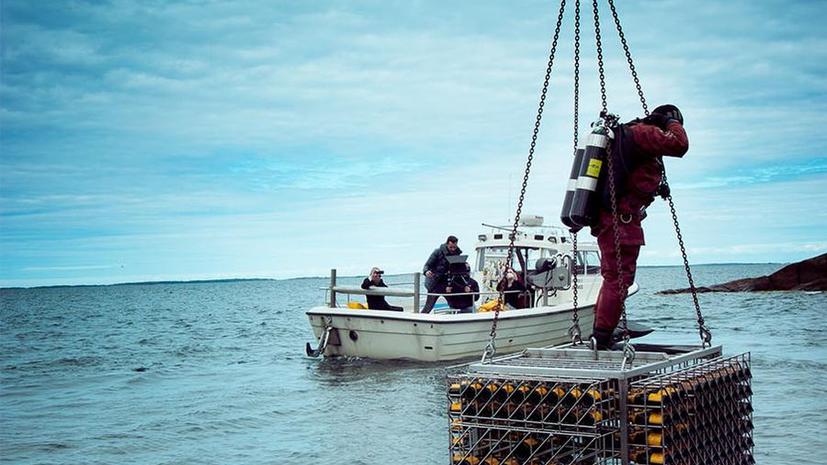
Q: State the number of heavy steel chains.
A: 4